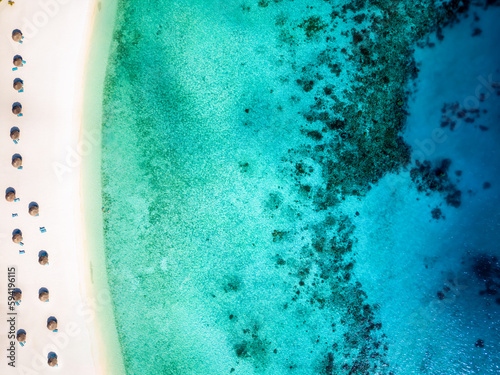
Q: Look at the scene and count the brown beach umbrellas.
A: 15